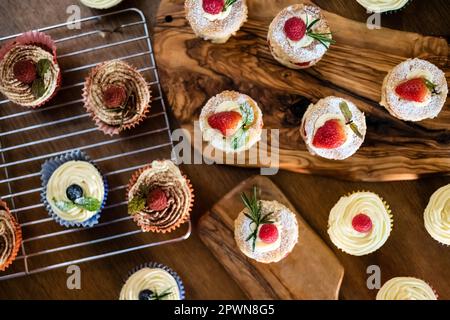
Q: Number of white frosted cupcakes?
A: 7